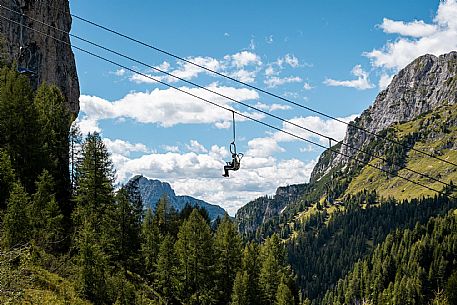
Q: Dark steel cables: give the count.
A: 3